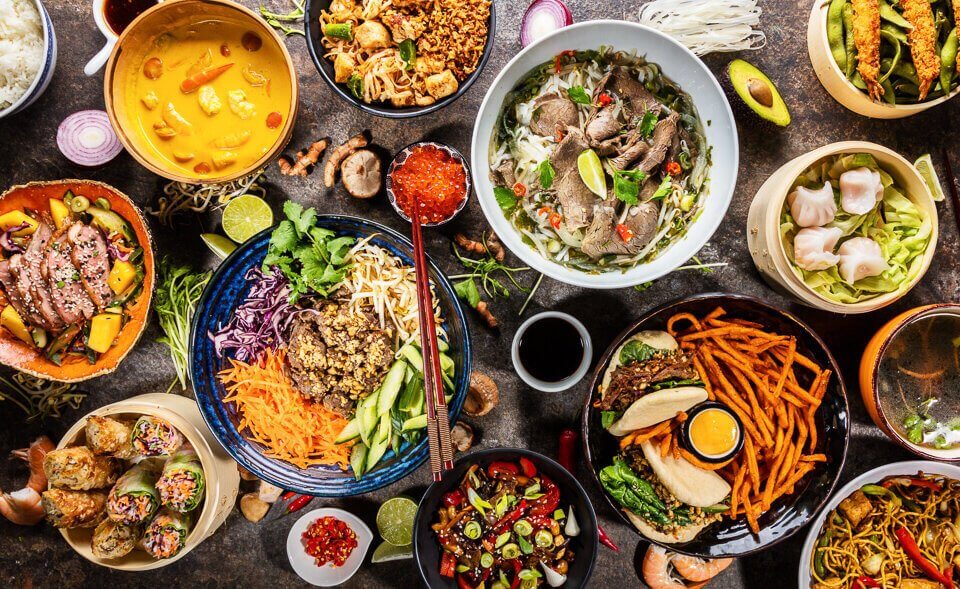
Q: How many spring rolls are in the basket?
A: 8